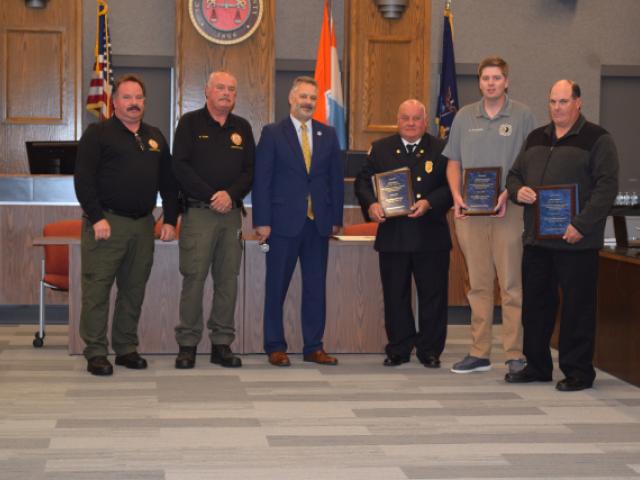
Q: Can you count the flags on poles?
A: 3